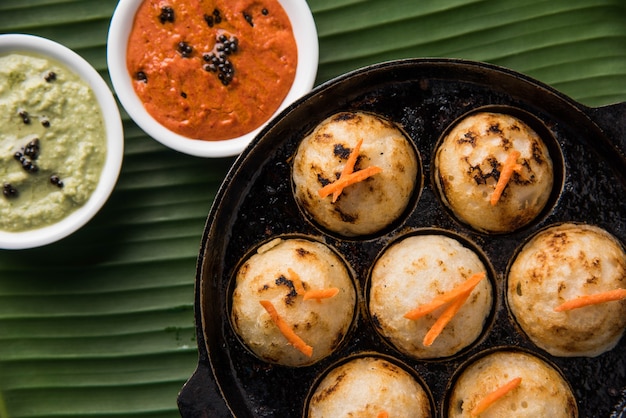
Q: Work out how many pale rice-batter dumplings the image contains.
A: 7